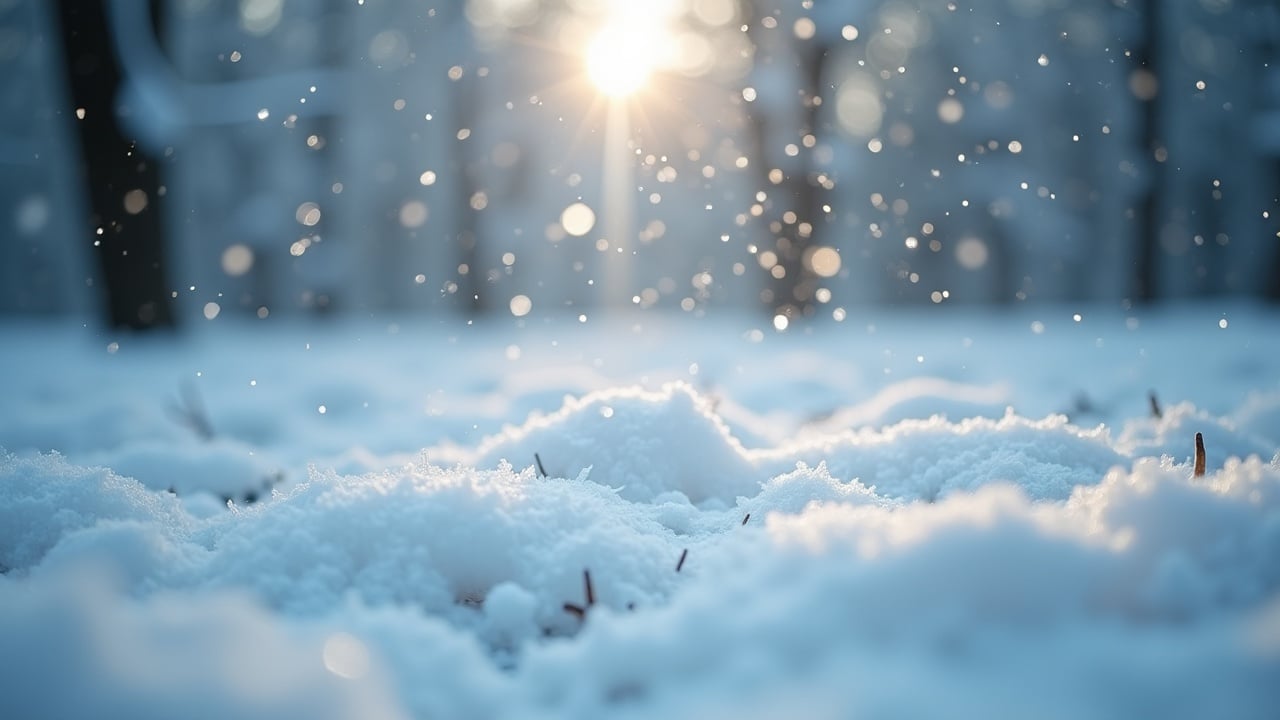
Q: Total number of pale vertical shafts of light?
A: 1